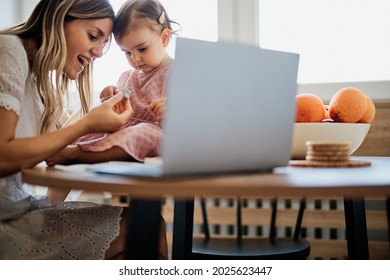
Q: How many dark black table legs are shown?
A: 3